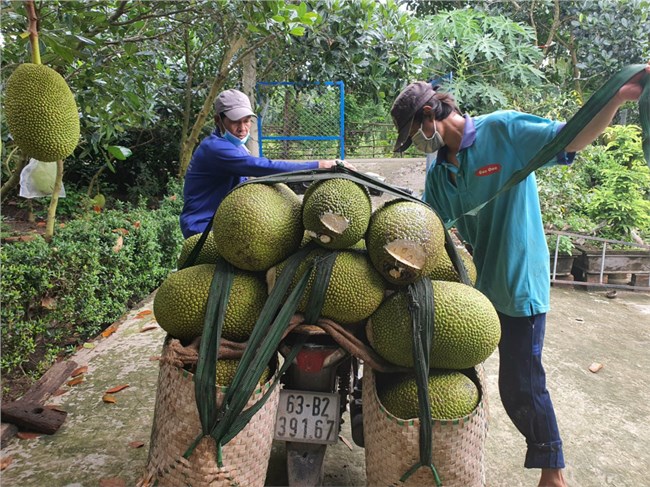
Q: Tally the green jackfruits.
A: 11